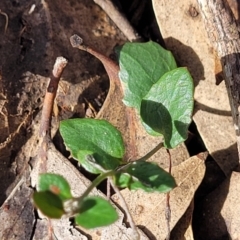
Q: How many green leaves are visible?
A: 7